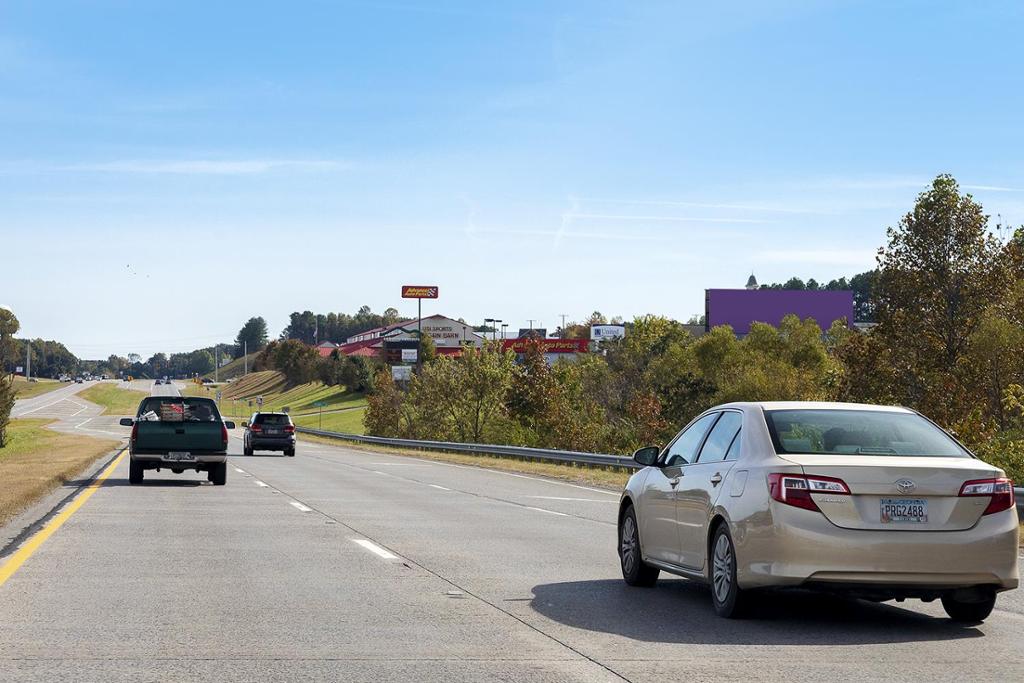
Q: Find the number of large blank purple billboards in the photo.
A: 1